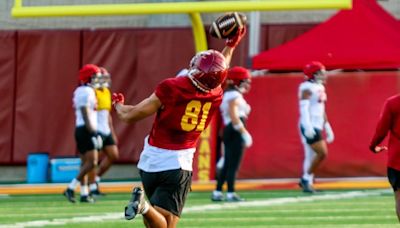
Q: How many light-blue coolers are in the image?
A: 2